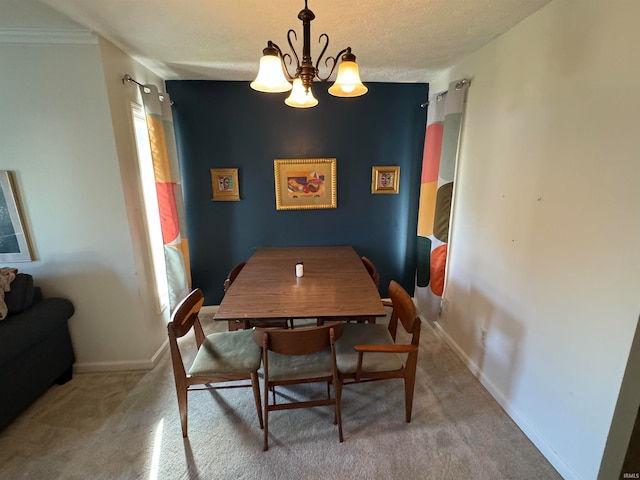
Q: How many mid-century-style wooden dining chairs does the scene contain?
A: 5